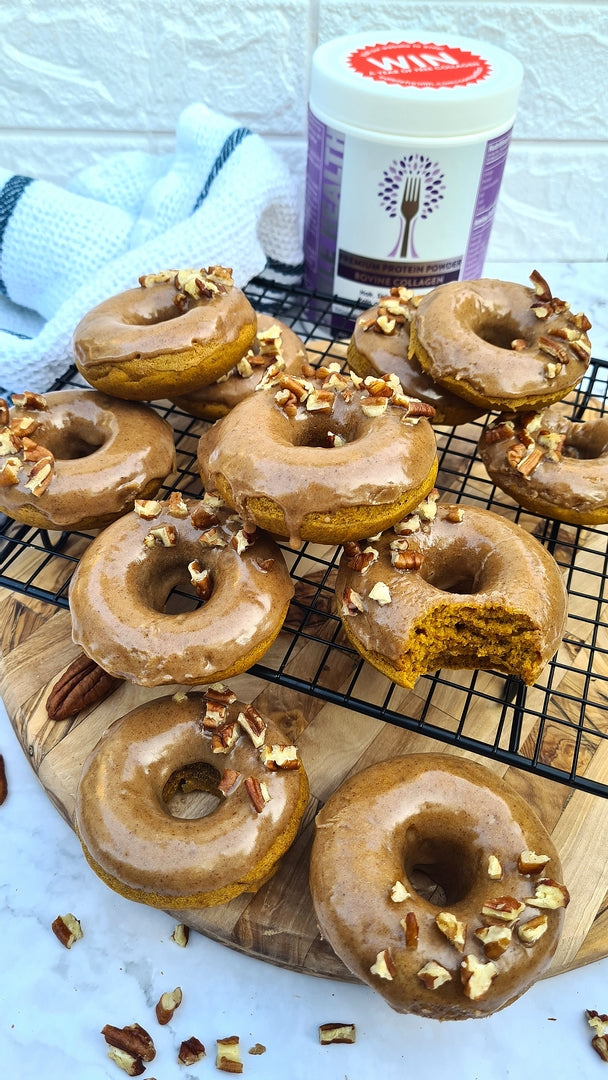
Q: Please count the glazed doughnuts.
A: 11